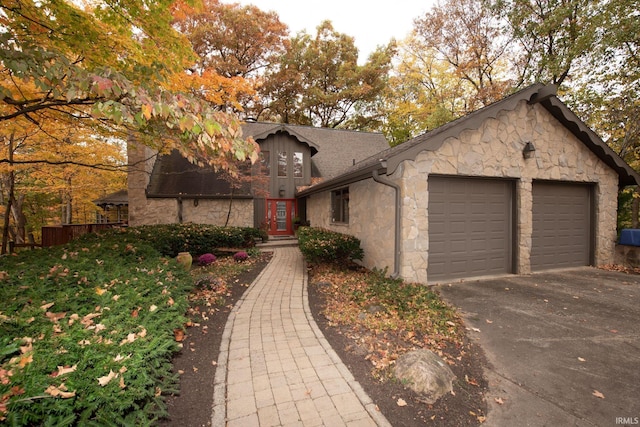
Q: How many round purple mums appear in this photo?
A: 2